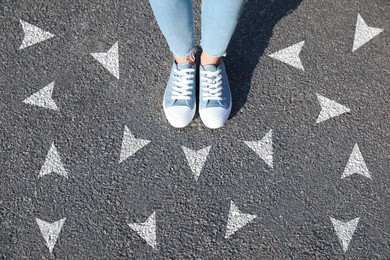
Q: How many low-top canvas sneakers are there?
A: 2